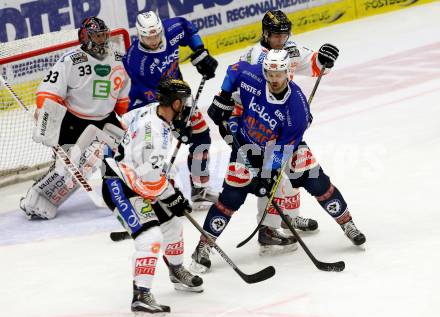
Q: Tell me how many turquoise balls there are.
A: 0